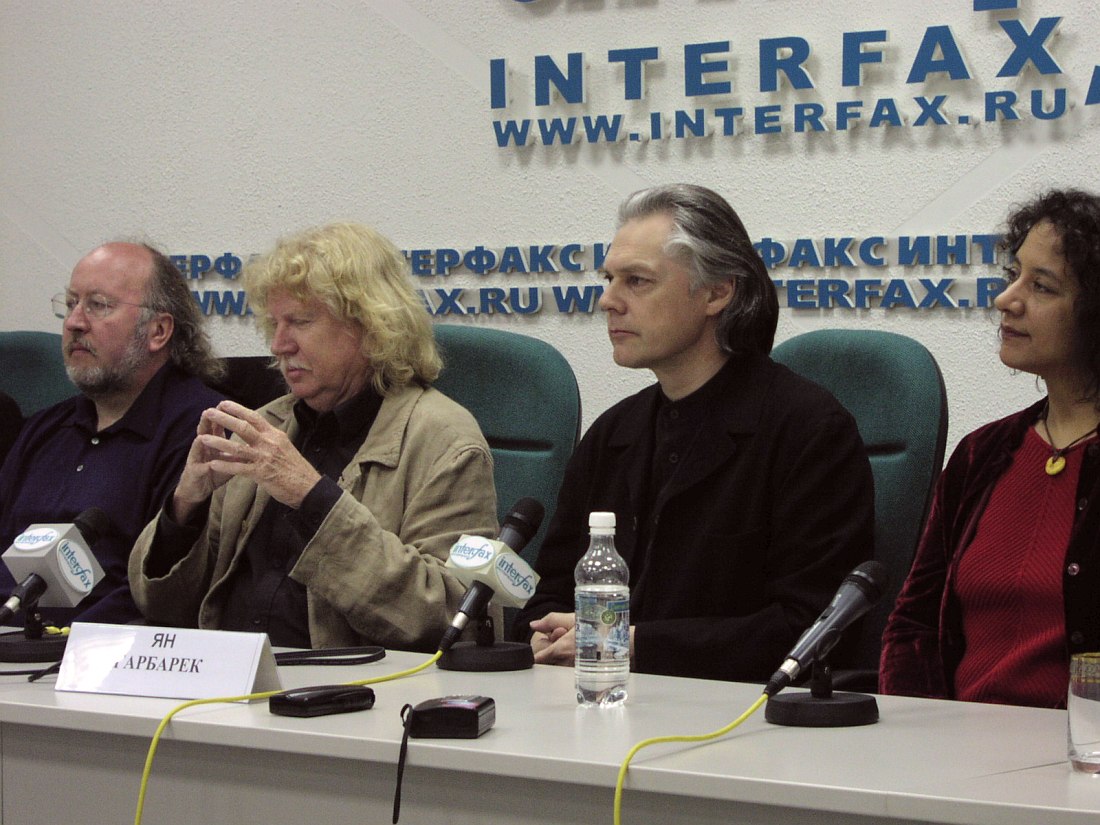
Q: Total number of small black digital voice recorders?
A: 2